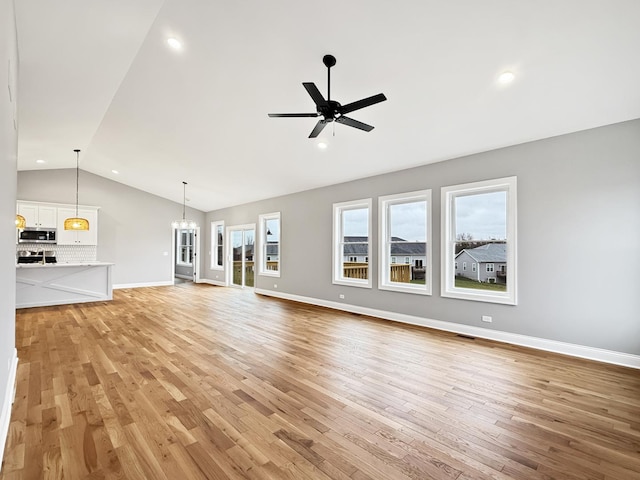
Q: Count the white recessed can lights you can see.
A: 5